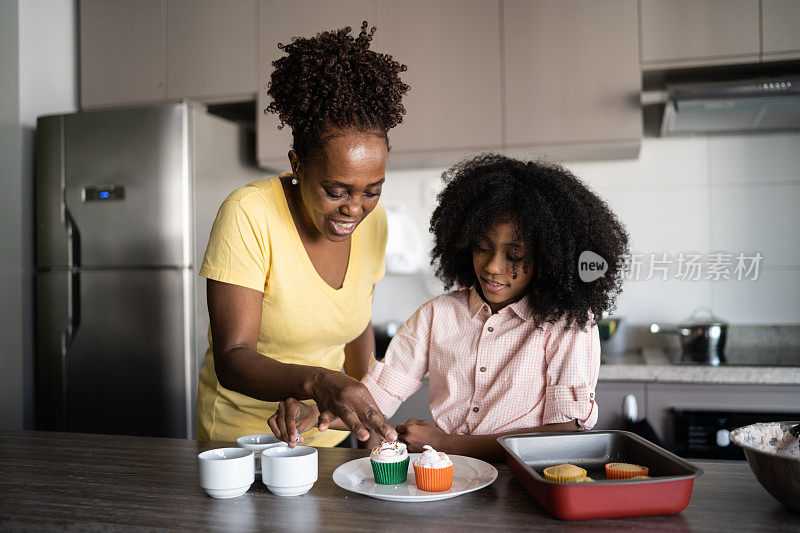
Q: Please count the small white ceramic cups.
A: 3